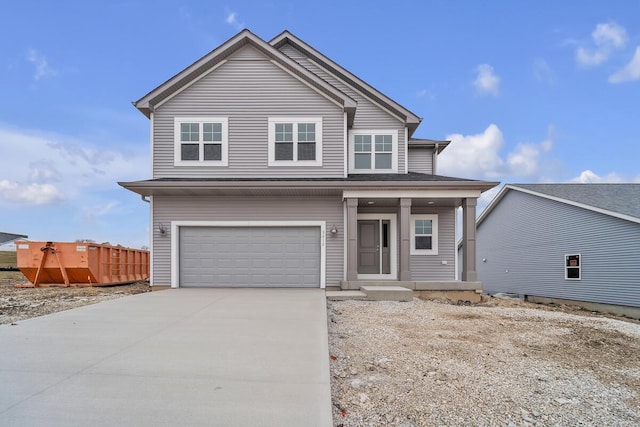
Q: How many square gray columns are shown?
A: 3